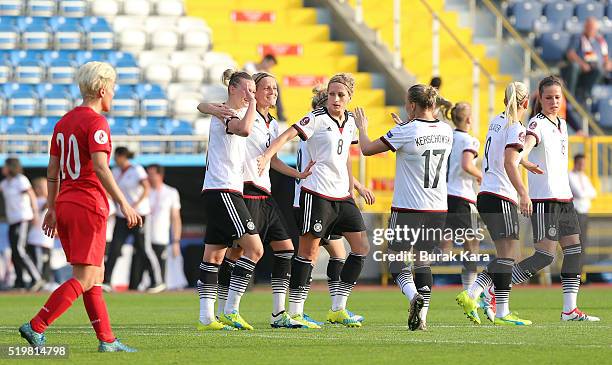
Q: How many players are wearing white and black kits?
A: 8